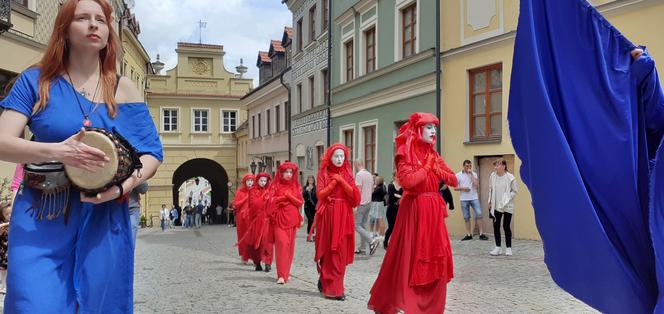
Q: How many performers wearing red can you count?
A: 5